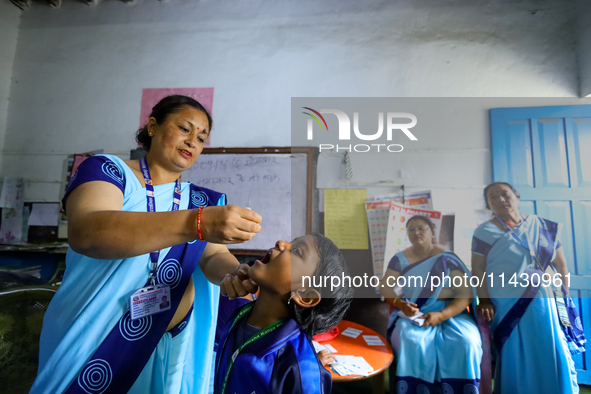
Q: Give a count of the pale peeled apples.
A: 0